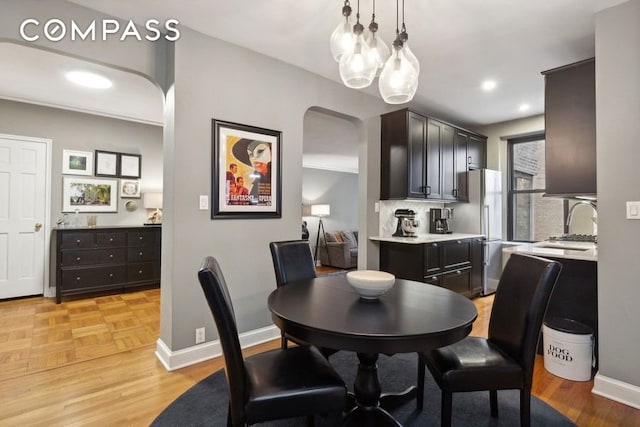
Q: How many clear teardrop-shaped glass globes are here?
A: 5